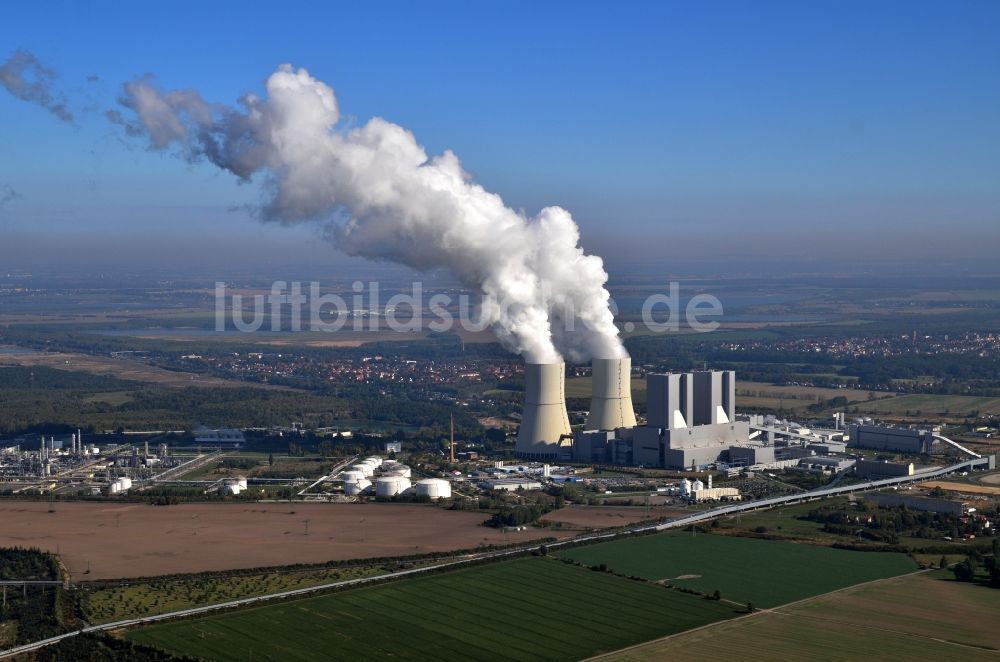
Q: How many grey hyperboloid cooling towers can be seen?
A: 2